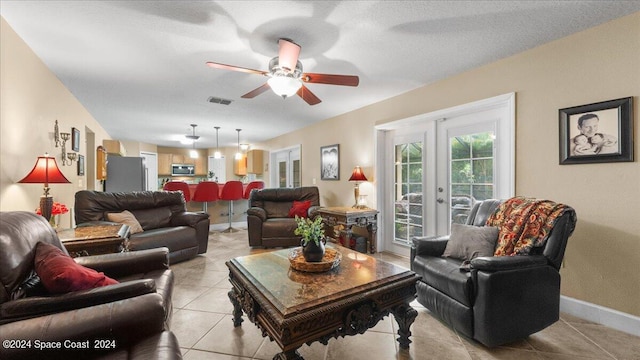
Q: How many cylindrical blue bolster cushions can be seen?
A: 0